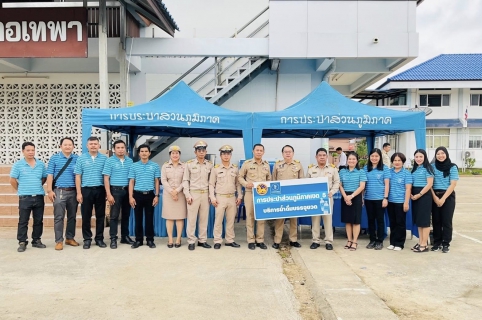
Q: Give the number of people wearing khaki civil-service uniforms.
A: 6